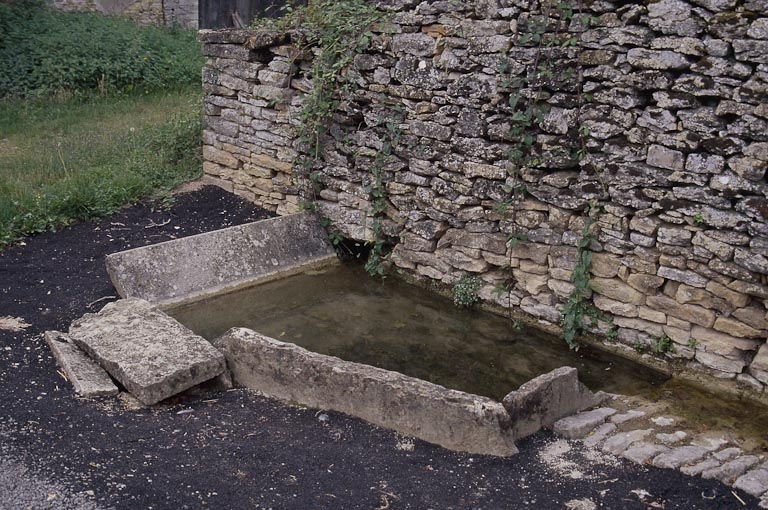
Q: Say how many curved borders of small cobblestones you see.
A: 1